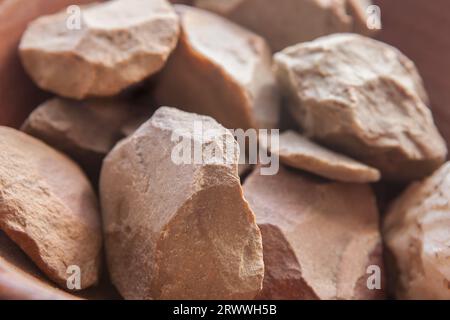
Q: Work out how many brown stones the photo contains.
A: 10